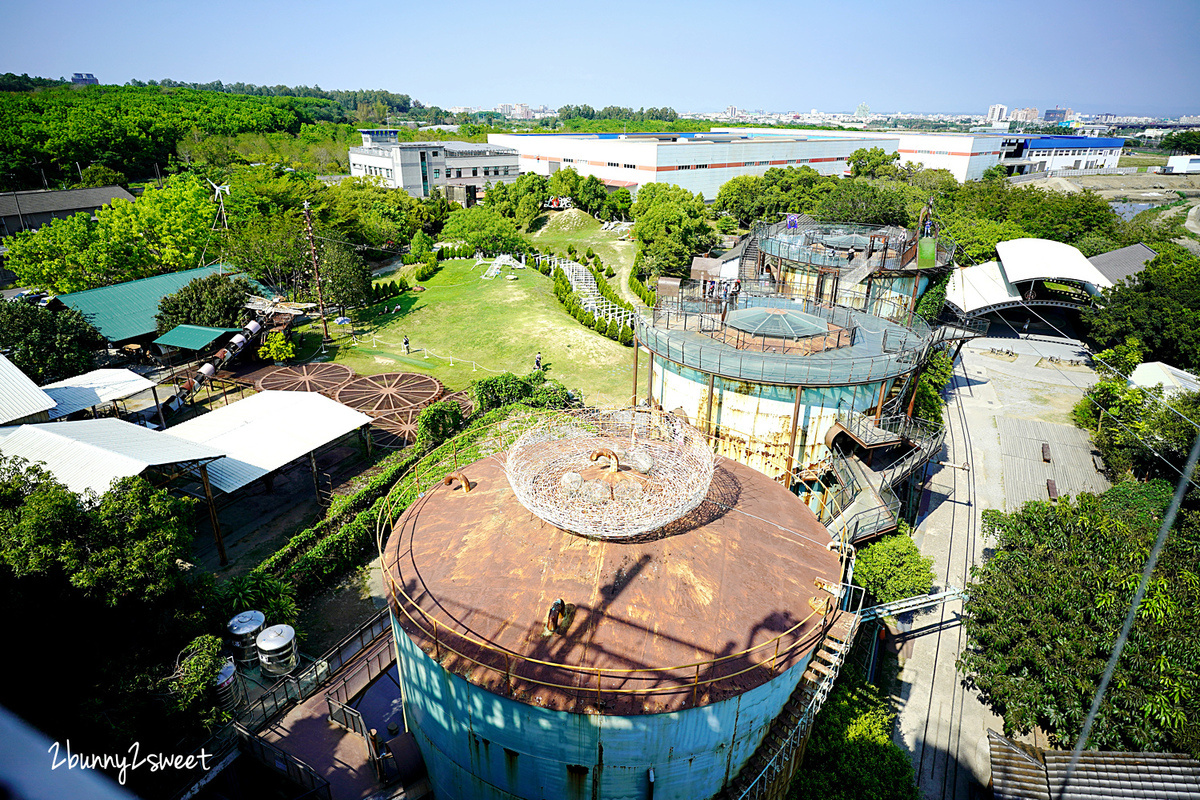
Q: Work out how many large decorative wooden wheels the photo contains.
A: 4